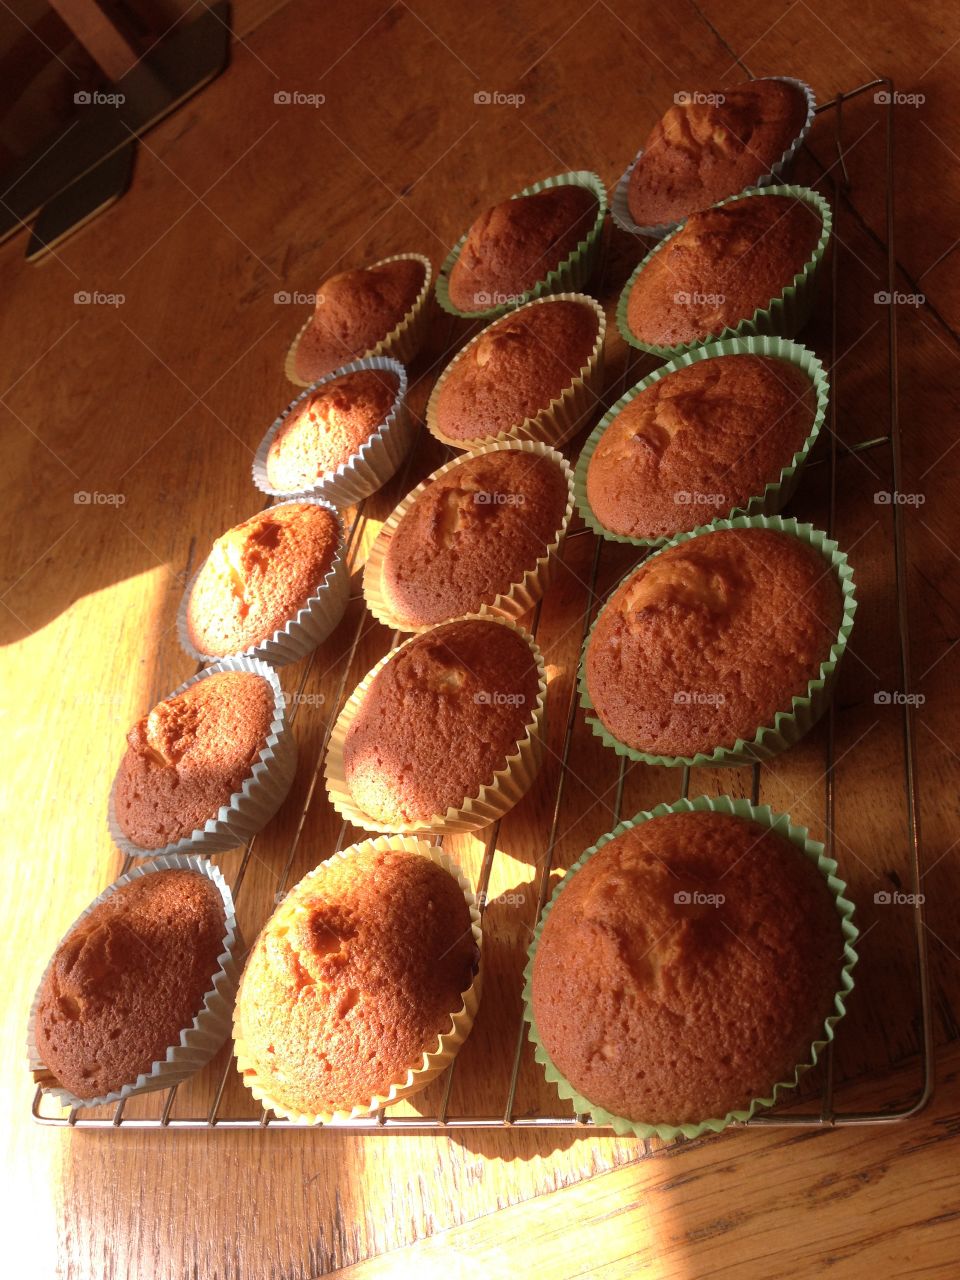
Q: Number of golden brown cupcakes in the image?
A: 15